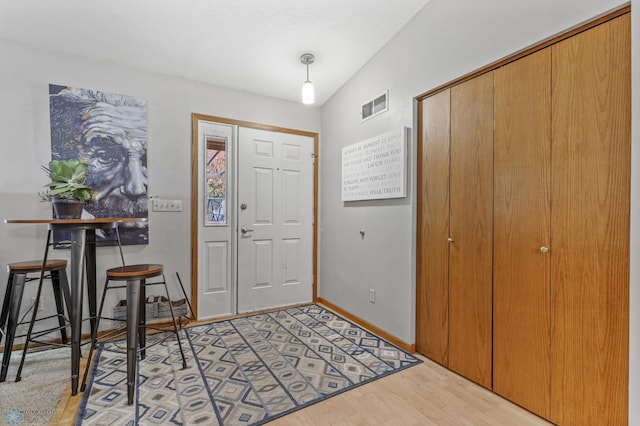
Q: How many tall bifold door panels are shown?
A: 4